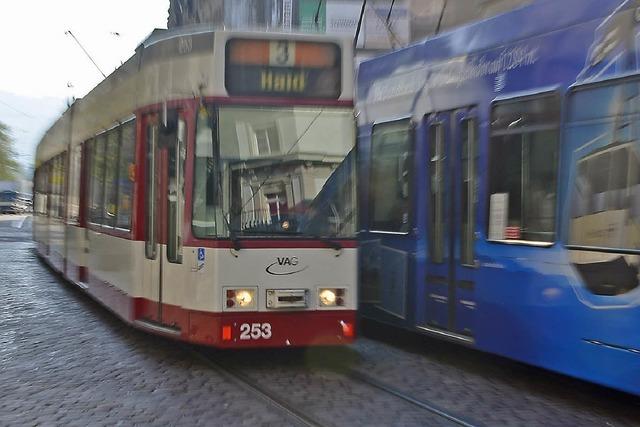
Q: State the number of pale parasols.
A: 0